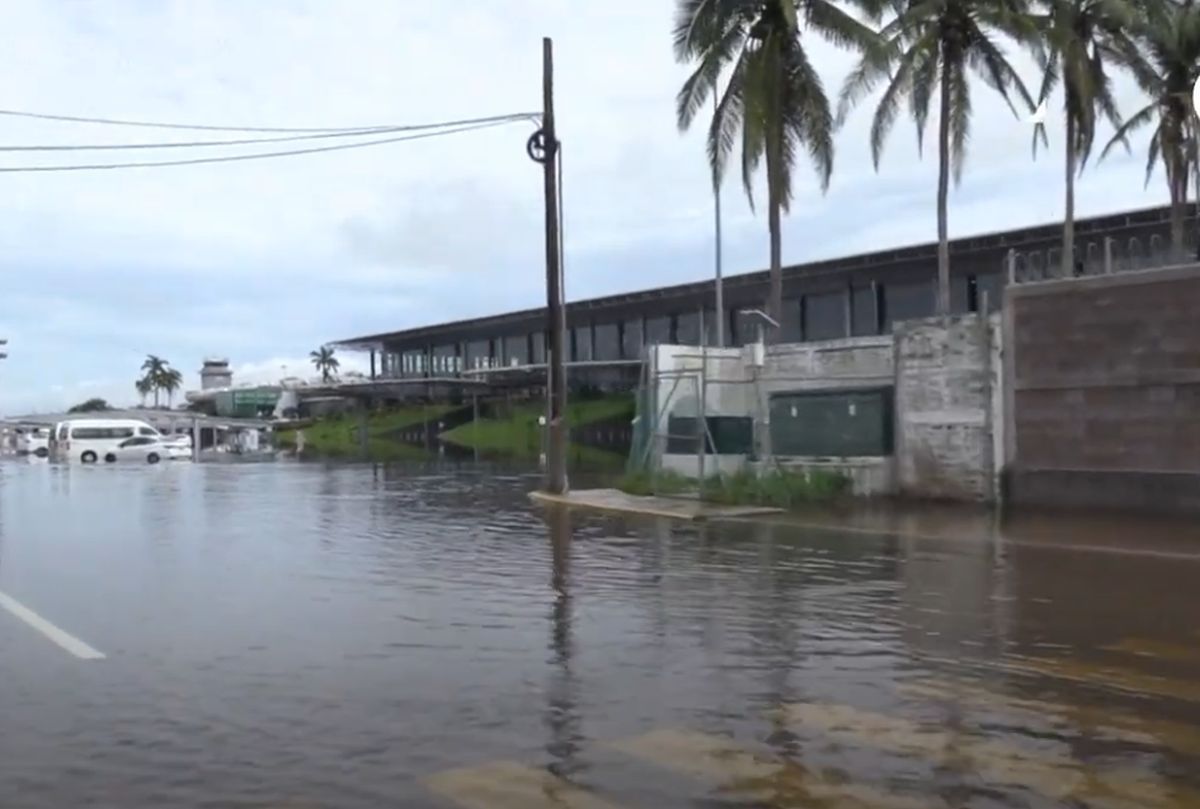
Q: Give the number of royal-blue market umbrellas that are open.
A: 0